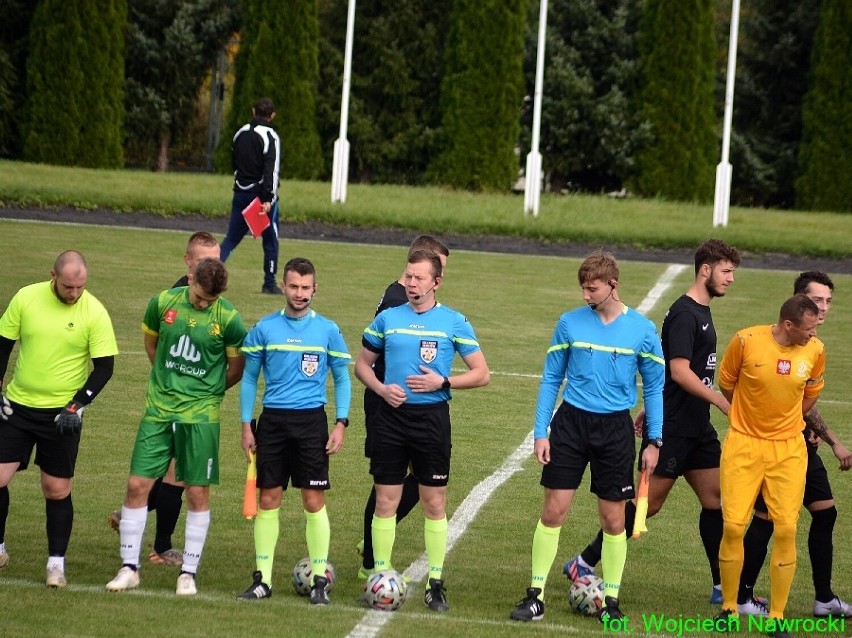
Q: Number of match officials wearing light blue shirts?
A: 3